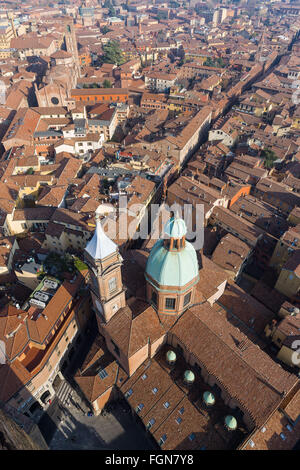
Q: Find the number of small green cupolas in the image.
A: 4